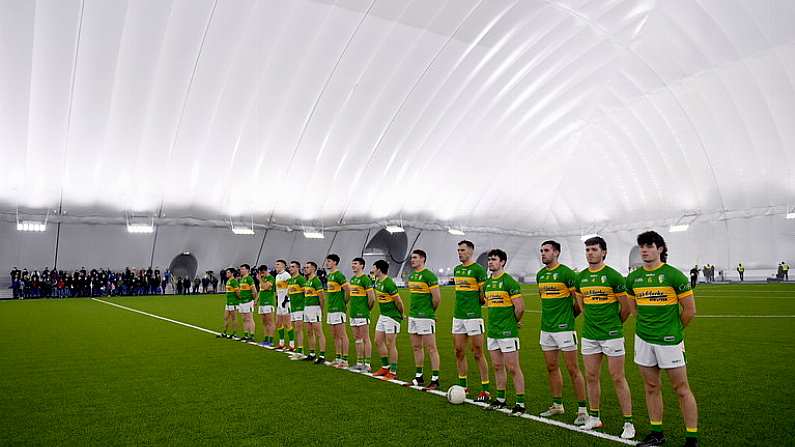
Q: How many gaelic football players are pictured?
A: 15